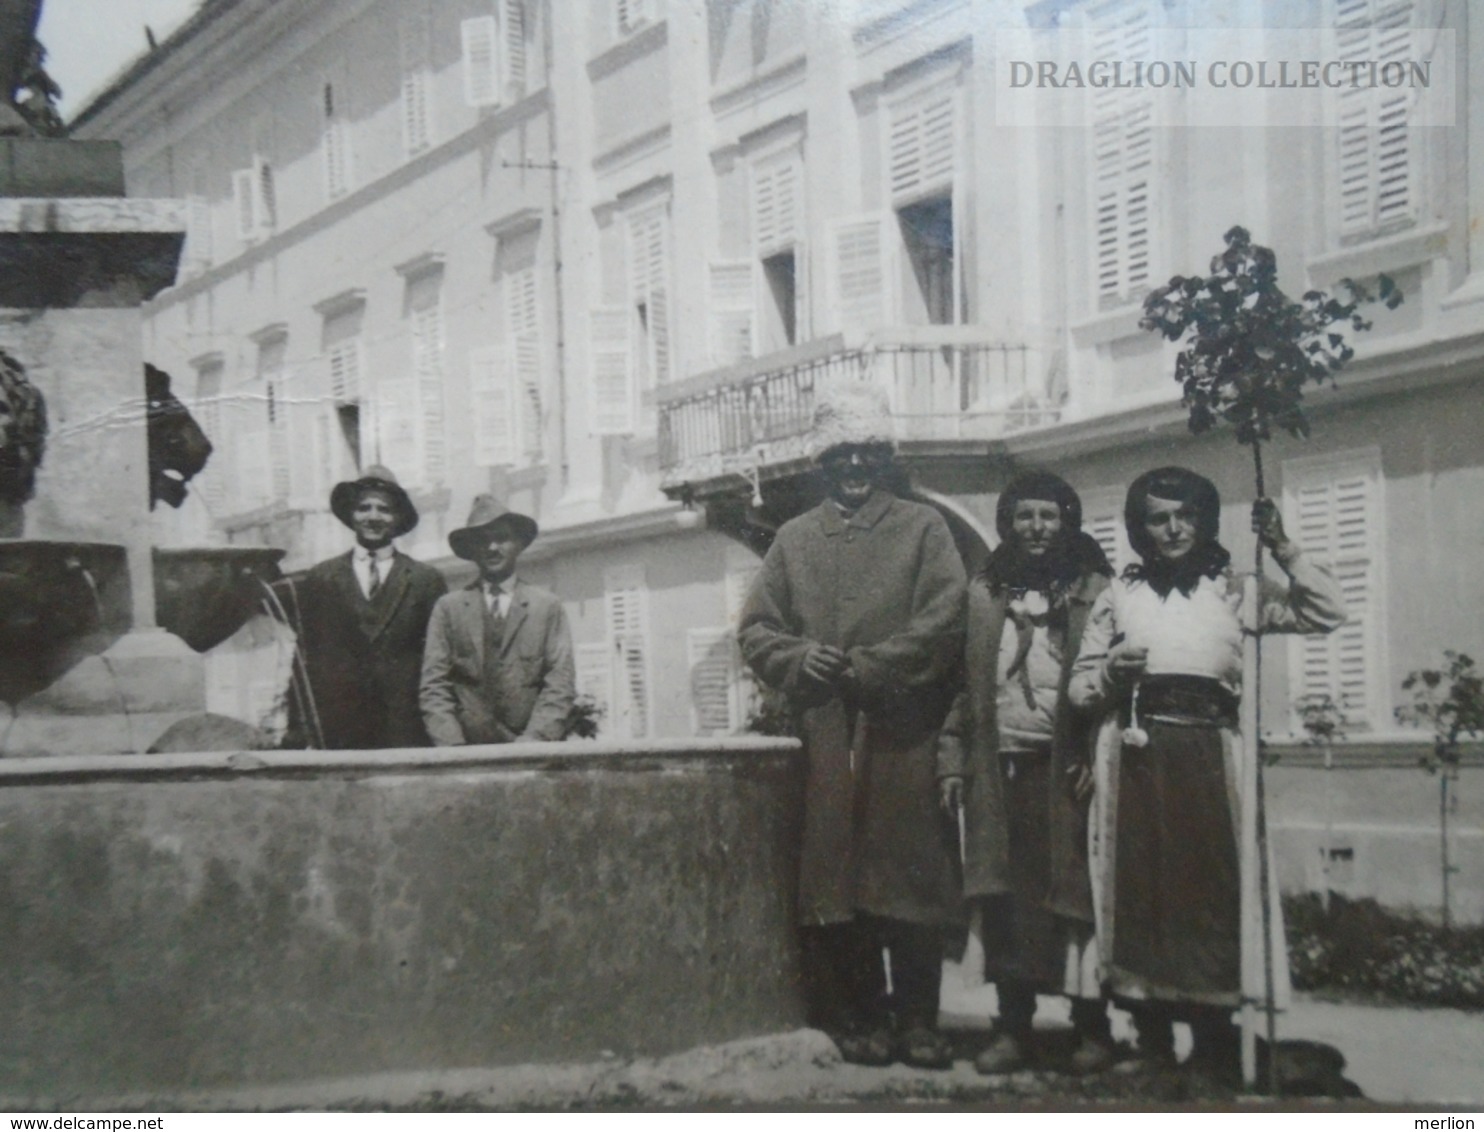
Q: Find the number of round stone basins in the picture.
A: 2